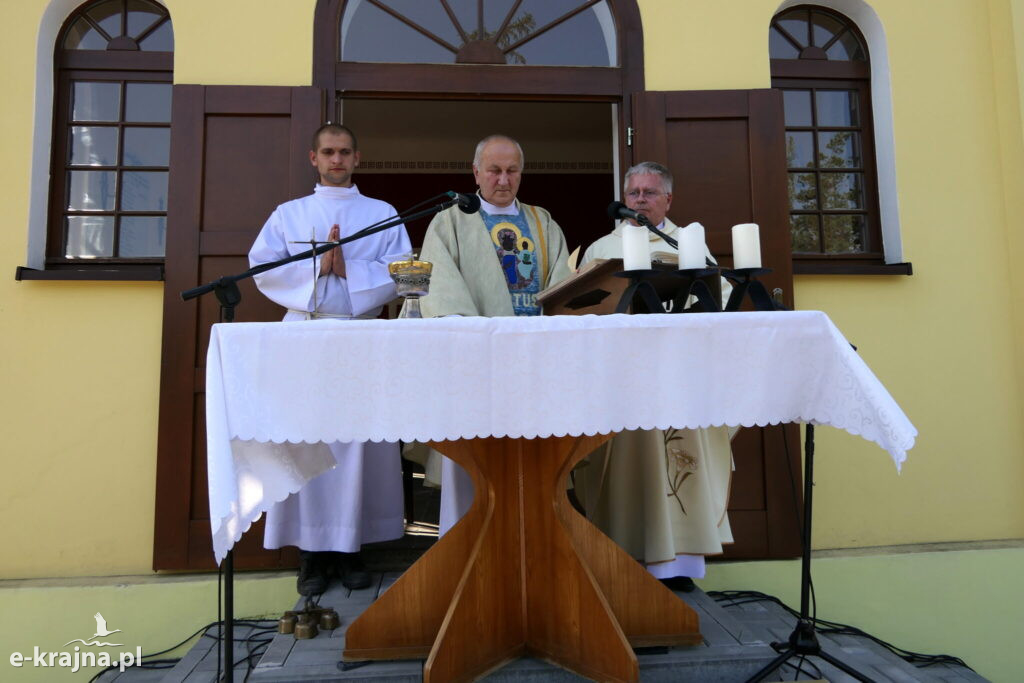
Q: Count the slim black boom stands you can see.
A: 2